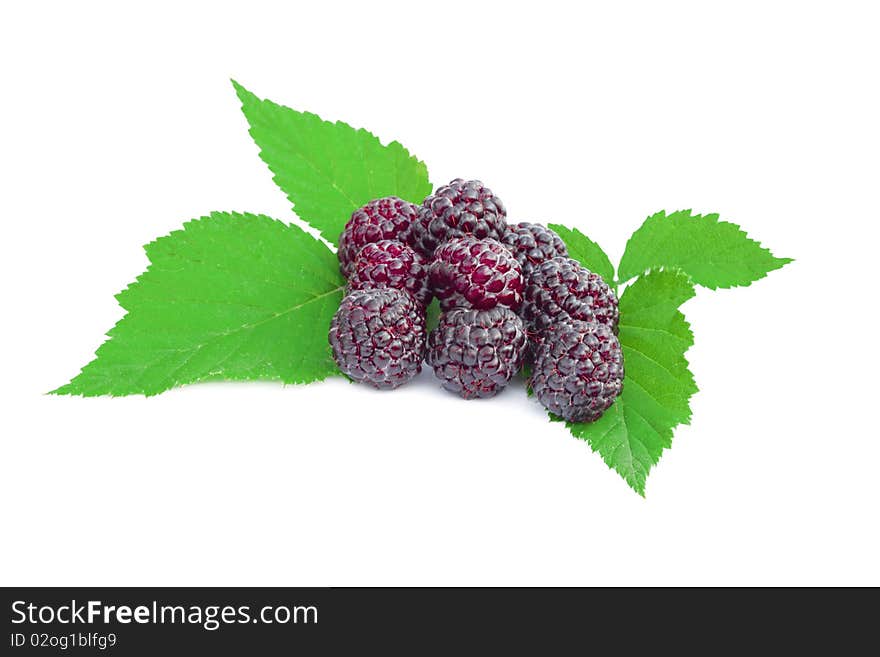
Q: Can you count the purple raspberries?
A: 9